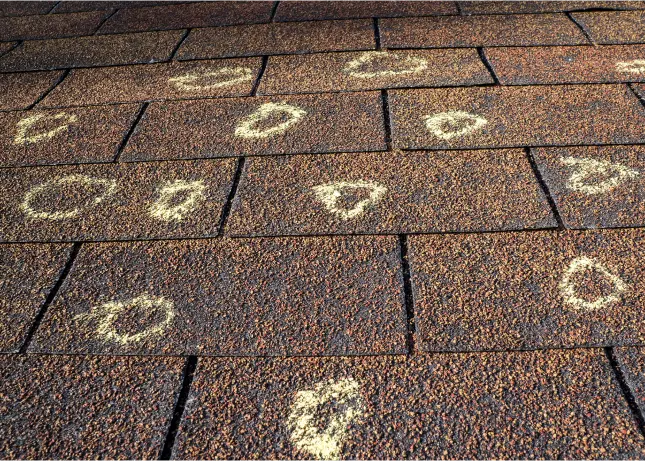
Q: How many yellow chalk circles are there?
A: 13